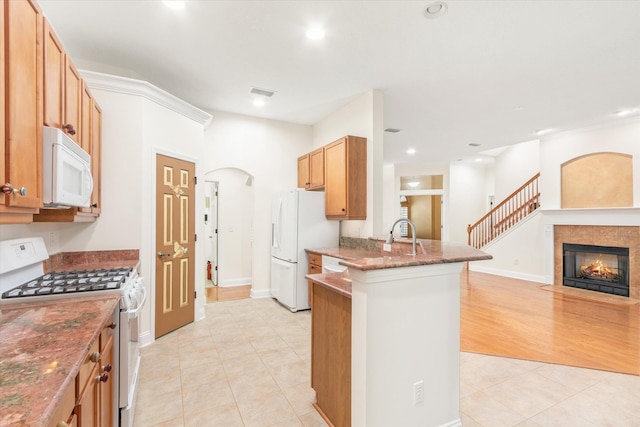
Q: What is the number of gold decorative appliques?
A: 2